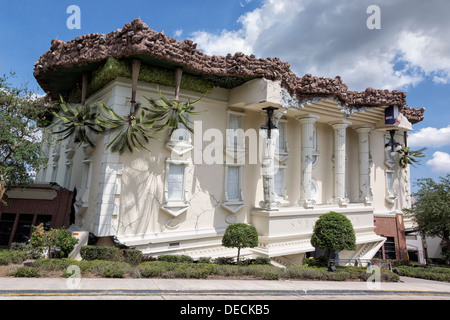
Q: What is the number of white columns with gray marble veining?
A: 4